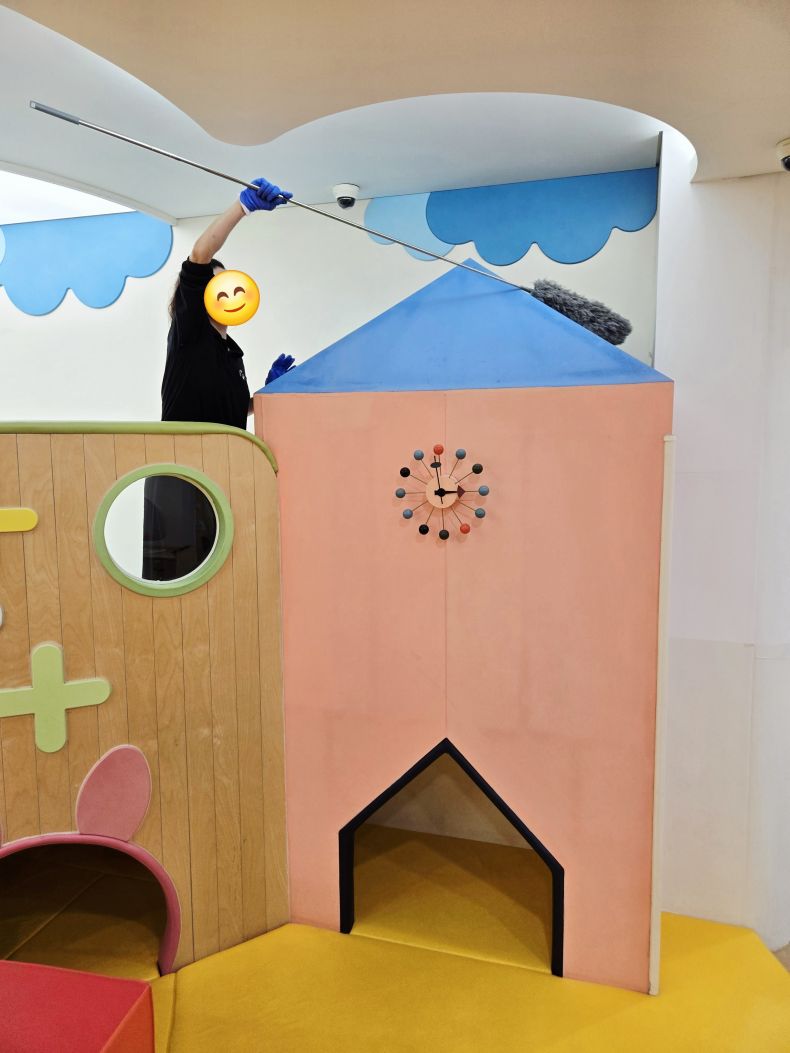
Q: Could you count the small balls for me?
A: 12